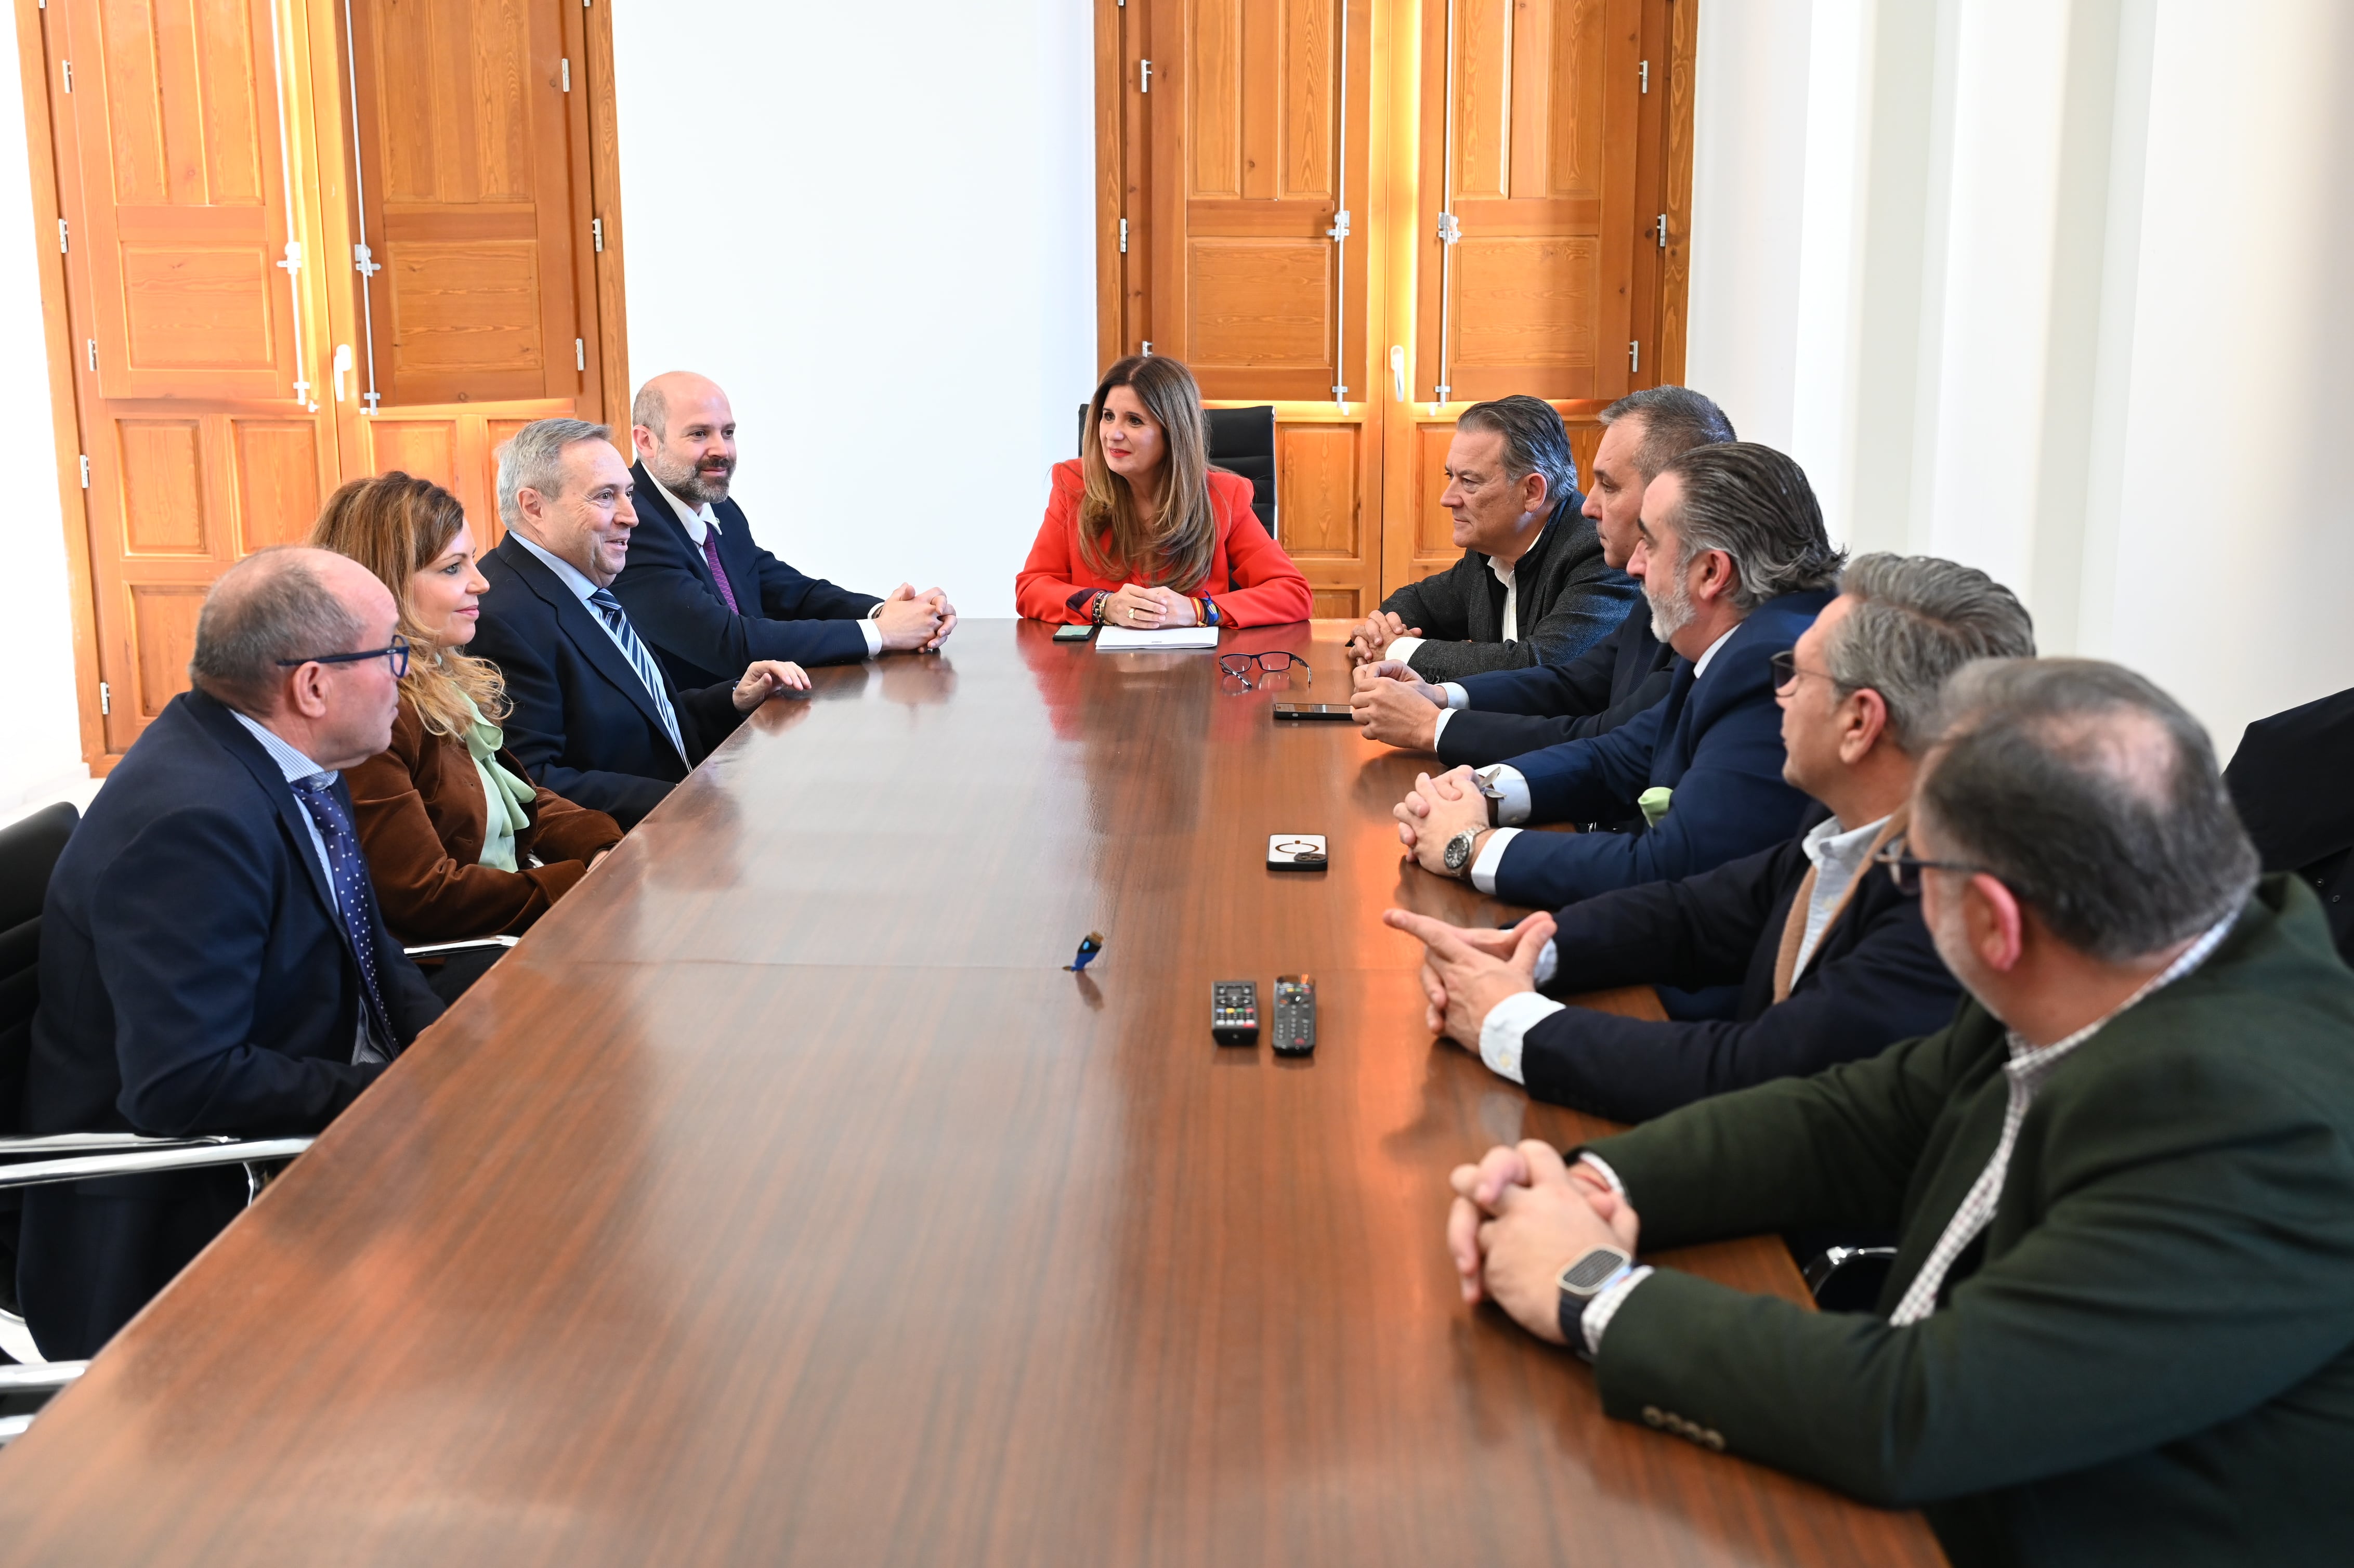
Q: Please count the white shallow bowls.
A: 0